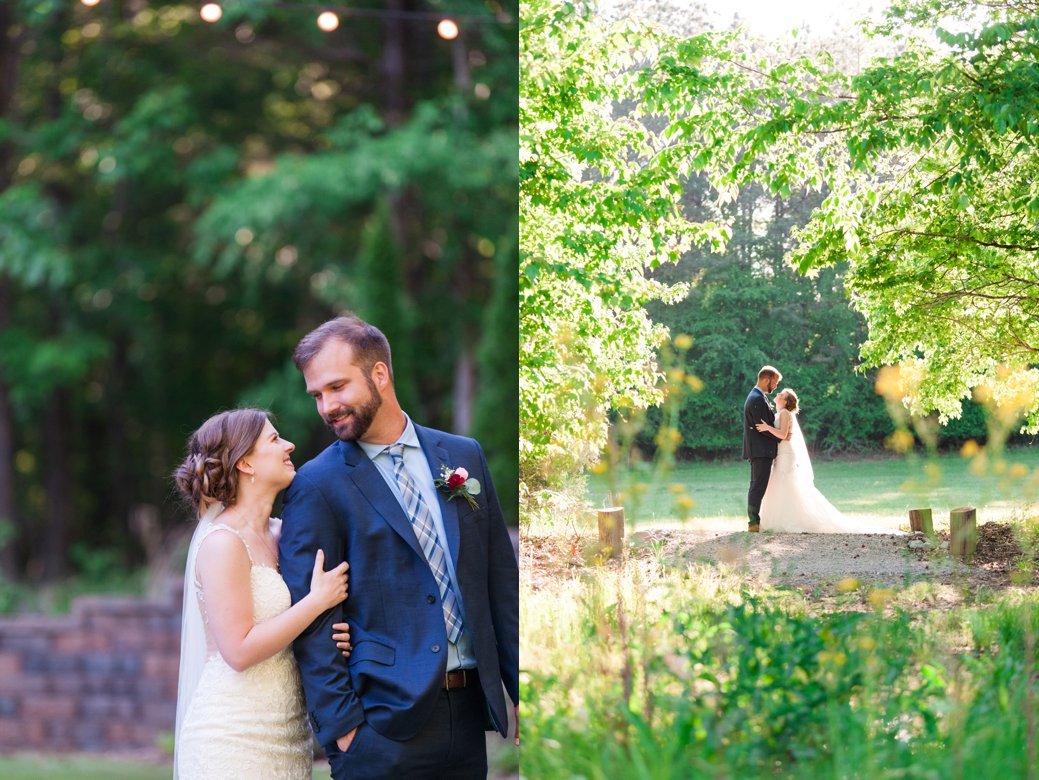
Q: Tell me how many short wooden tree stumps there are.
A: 3